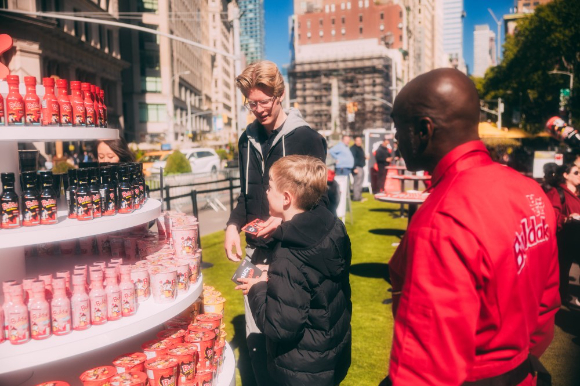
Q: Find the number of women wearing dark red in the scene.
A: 1